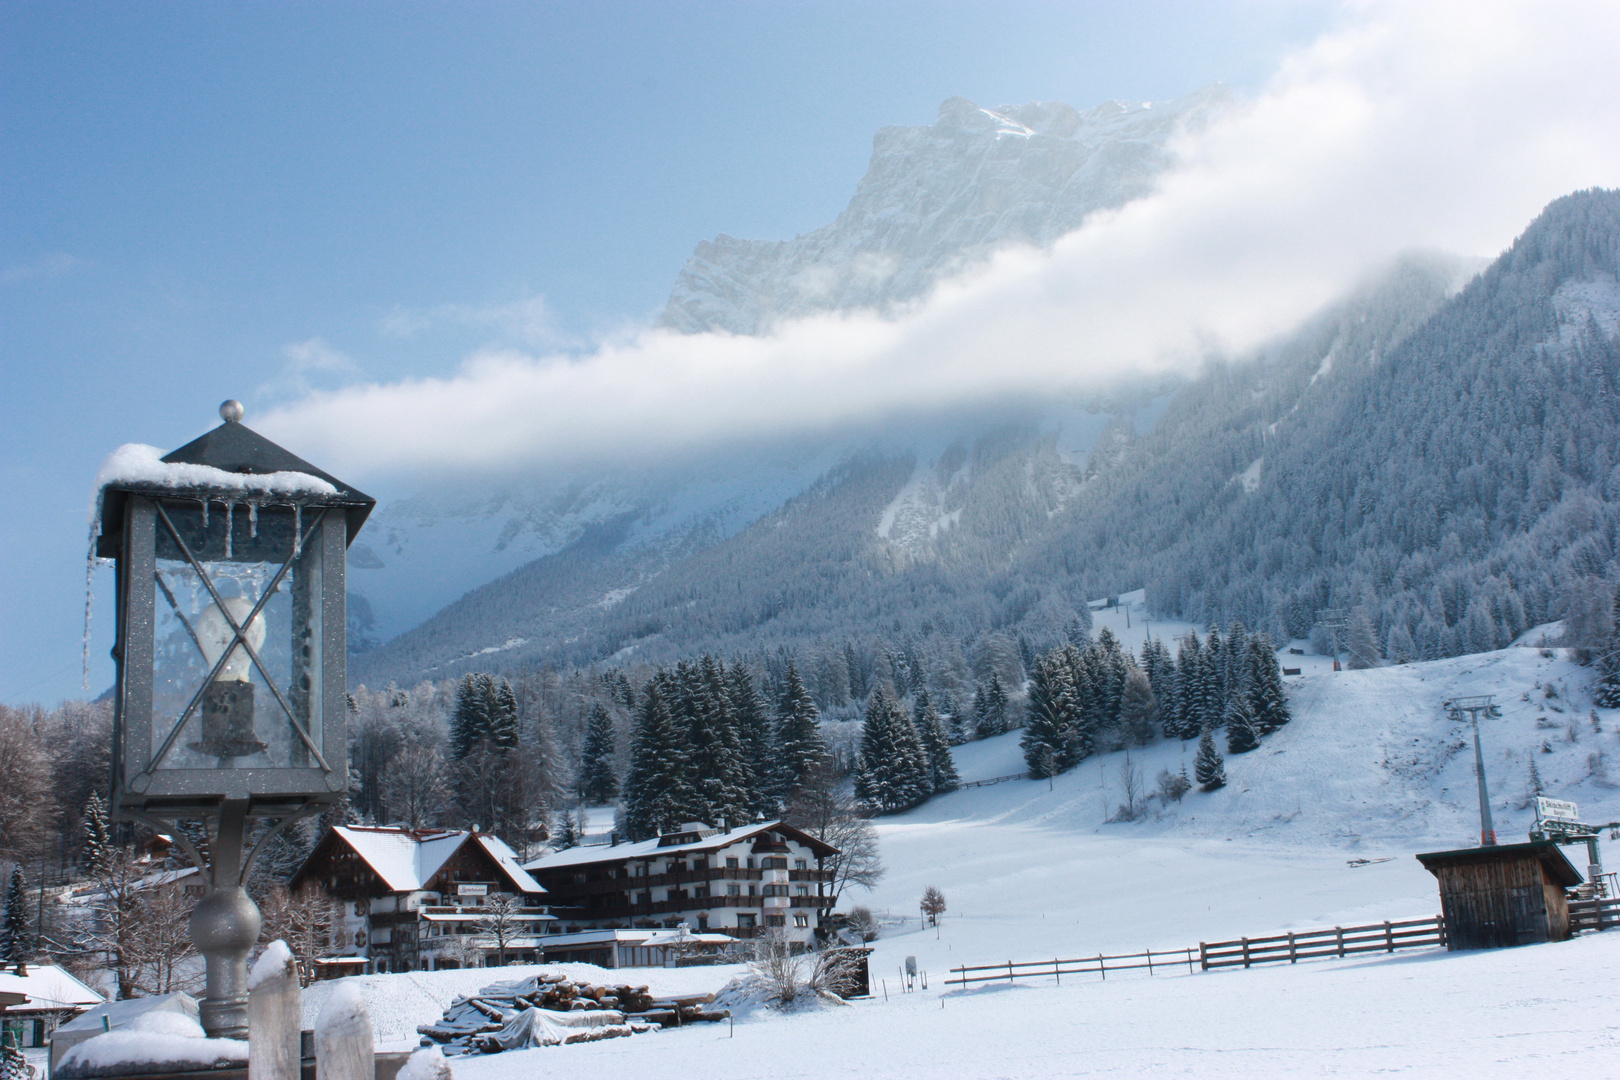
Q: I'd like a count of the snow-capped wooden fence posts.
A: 3